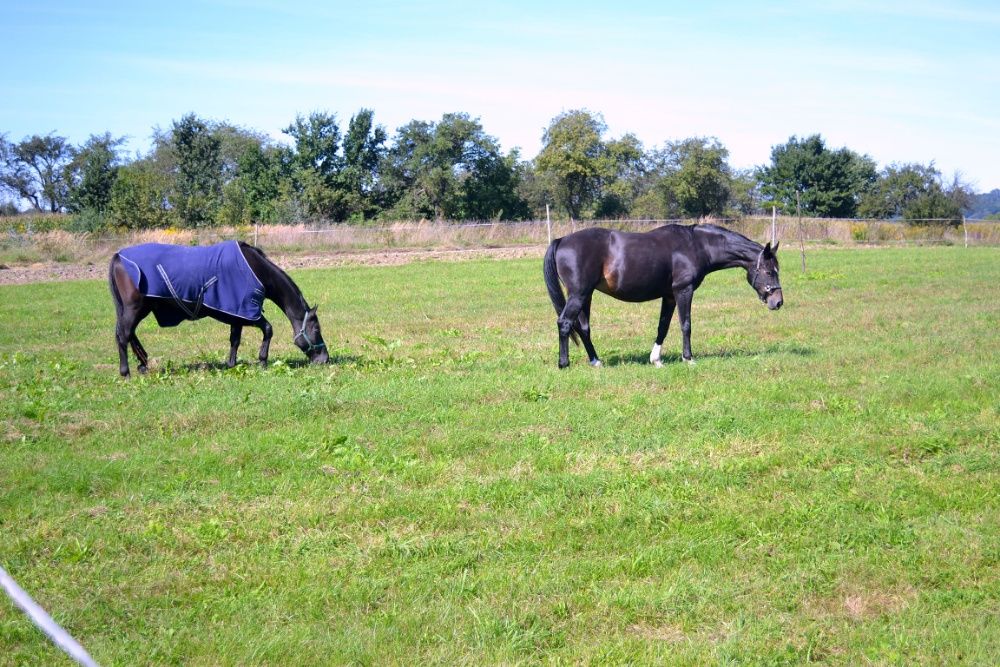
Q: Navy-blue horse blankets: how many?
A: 1